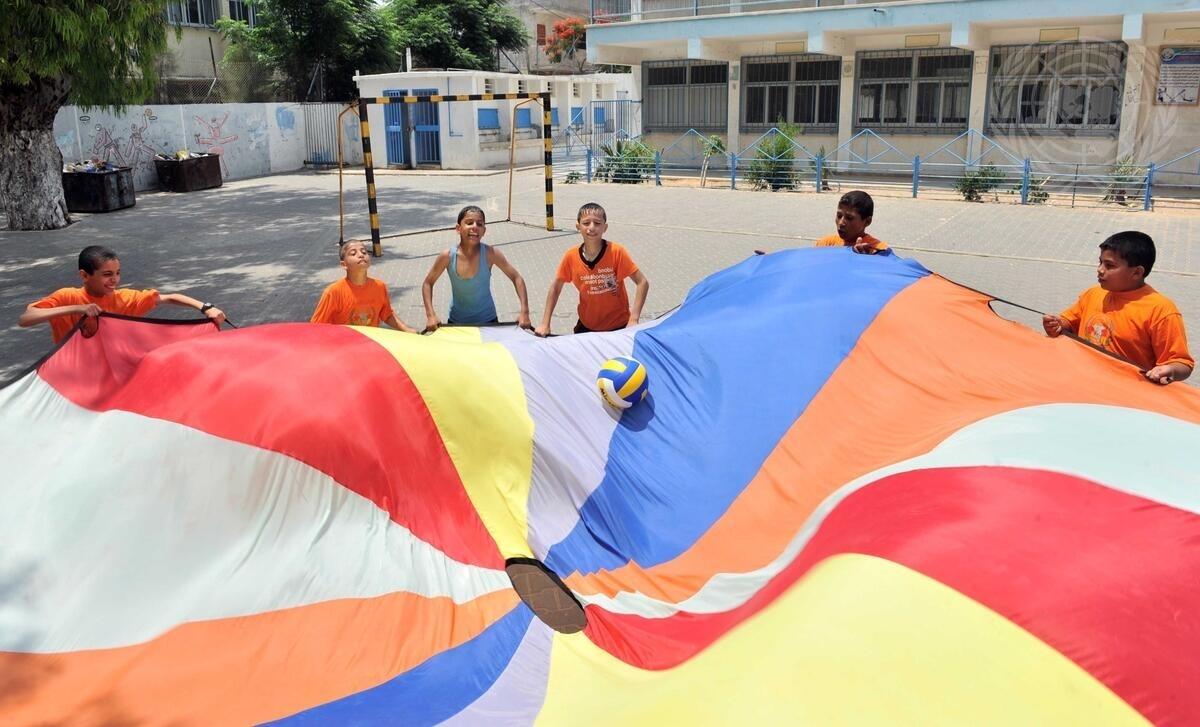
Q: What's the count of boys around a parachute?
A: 6